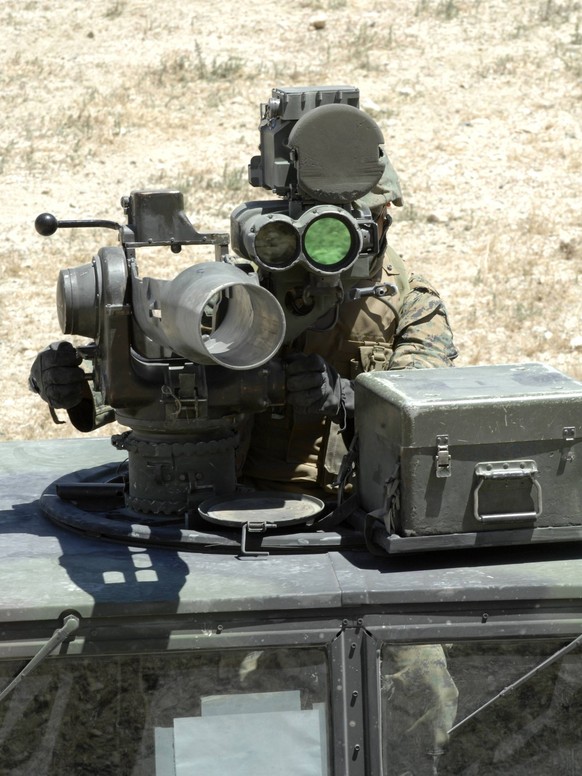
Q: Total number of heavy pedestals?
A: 1